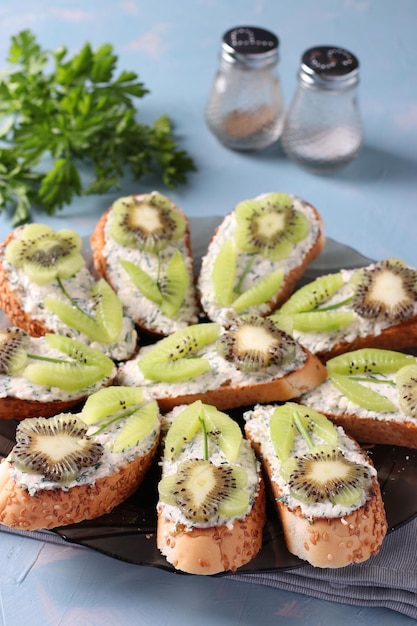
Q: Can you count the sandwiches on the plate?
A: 10